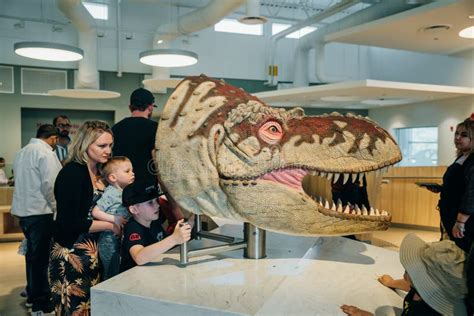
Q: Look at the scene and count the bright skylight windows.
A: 3